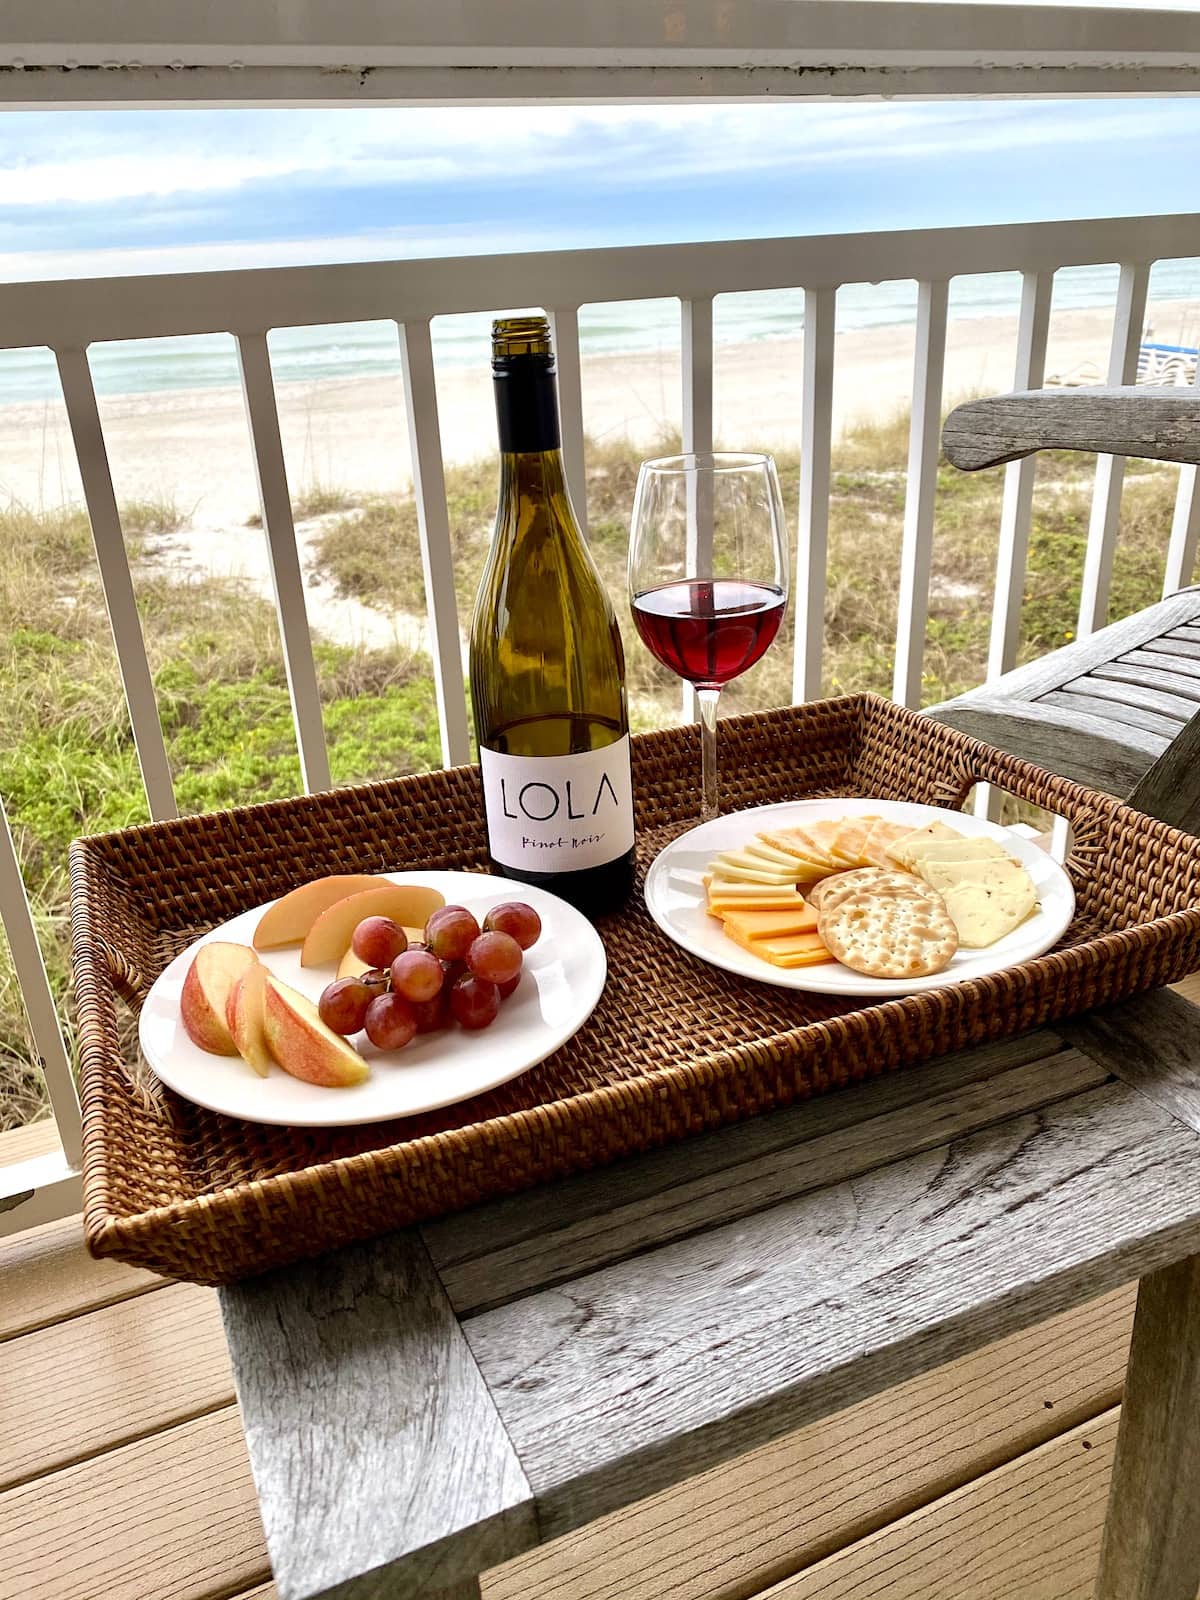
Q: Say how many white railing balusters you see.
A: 11